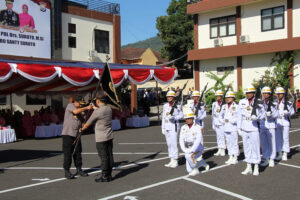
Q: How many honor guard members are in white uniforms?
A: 8